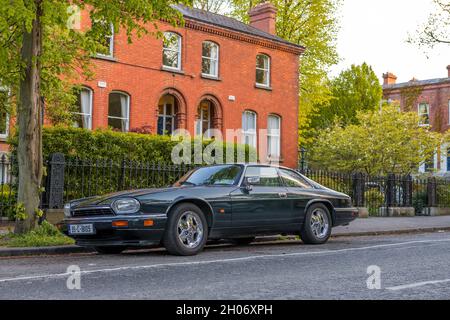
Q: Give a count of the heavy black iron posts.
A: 5